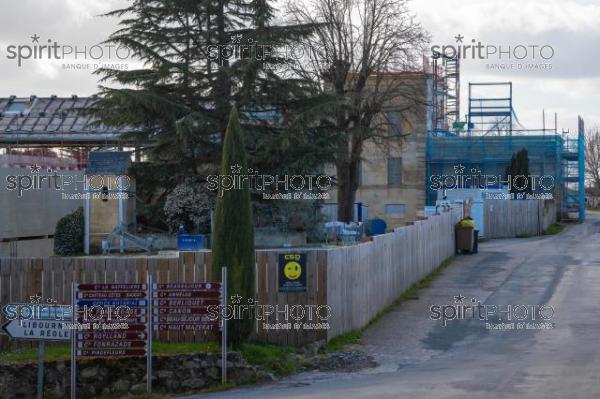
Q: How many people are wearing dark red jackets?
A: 0